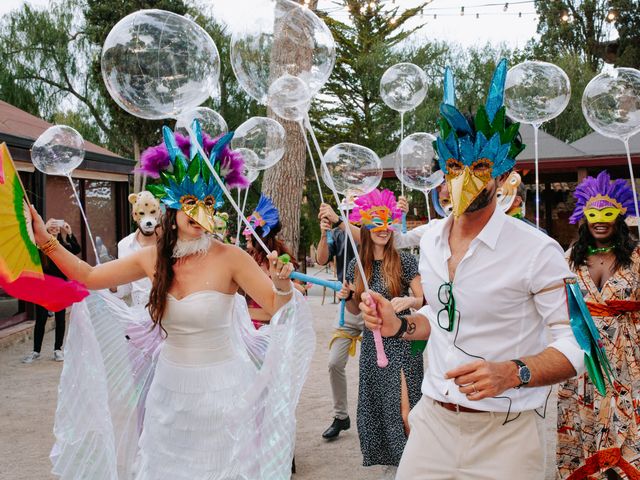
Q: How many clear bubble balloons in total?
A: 12